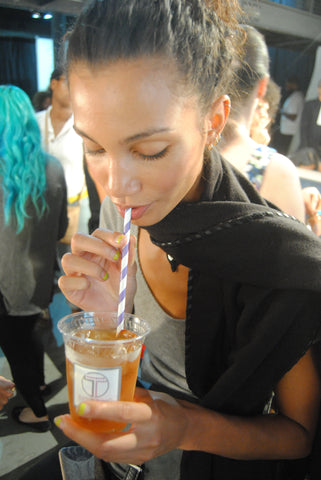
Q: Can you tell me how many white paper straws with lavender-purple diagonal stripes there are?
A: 1